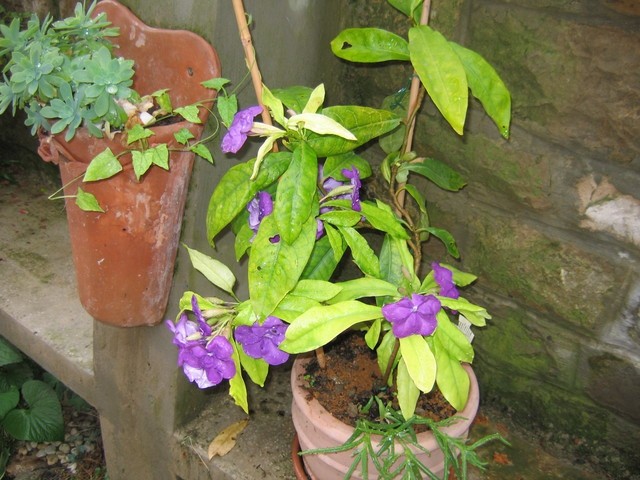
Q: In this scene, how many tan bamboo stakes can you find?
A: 2